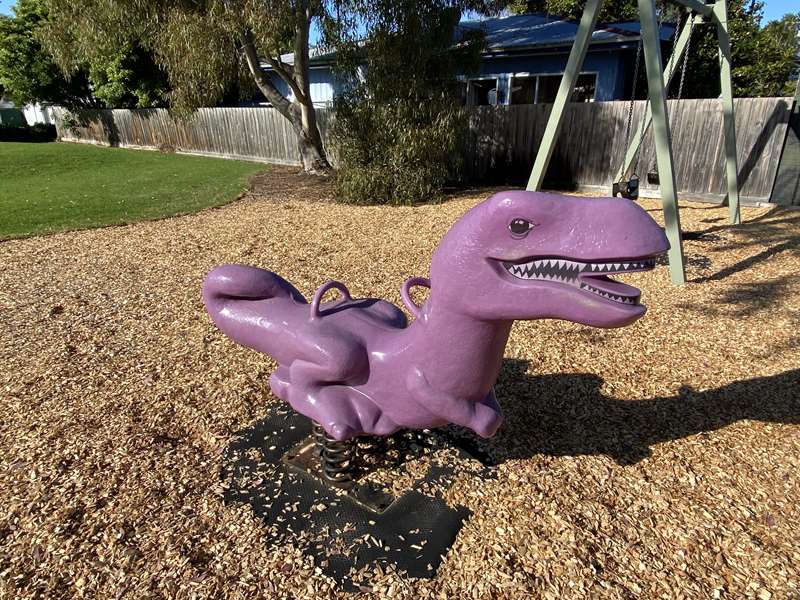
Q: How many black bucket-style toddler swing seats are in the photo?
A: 1